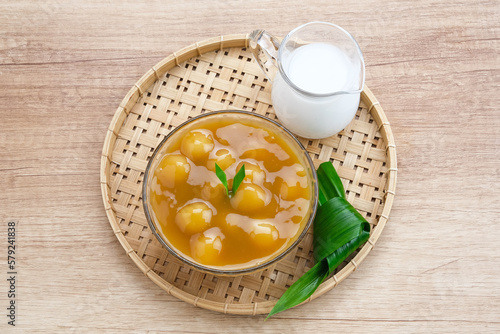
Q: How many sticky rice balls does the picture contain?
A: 9